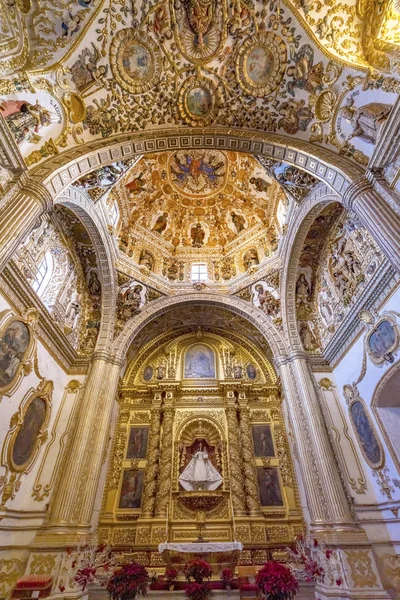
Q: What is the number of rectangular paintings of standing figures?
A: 4